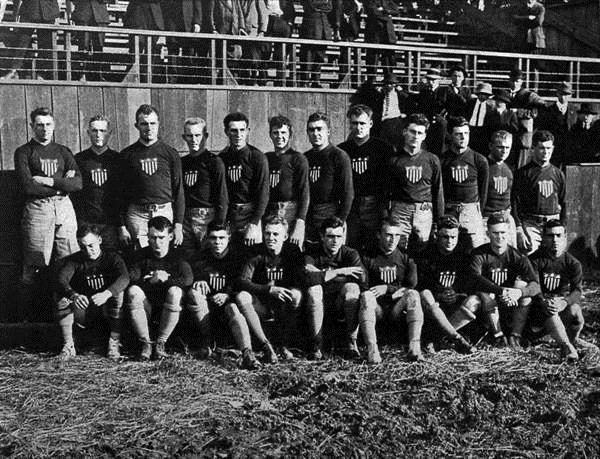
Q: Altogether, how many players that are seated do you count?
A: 9